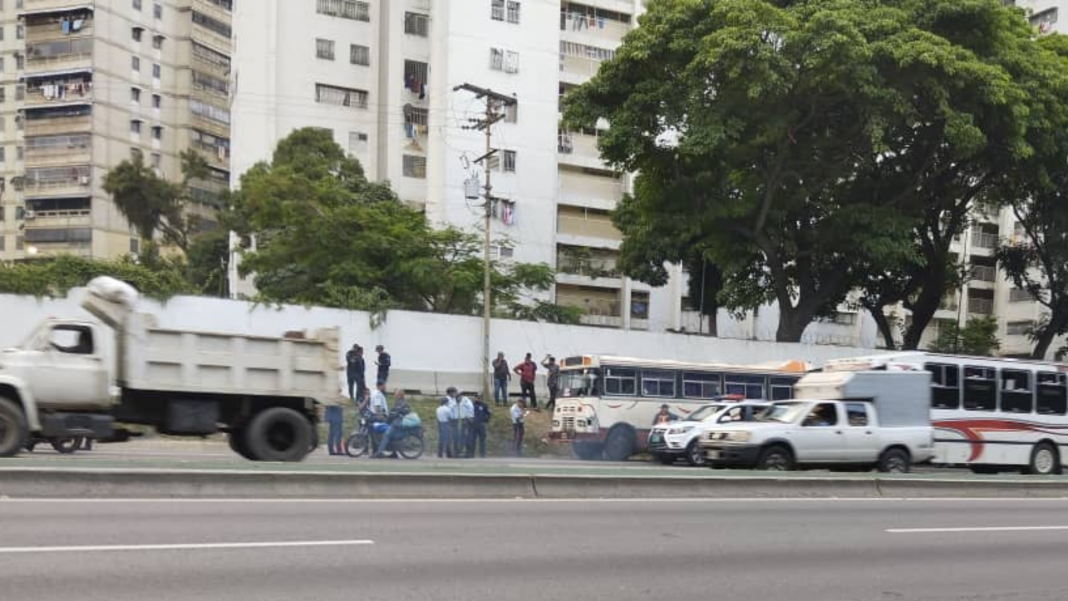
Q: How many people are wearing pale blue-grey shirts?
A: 5